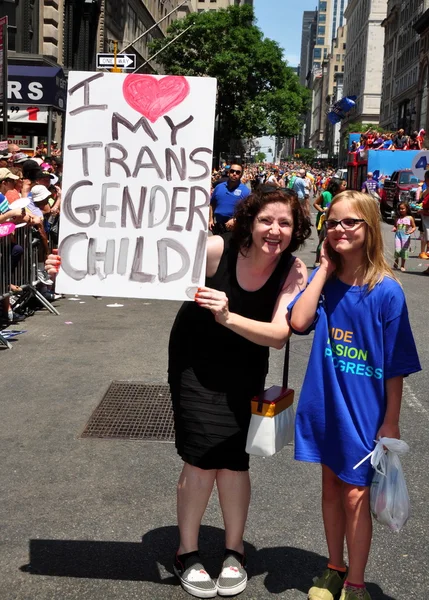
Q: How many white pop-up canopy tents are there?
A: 0